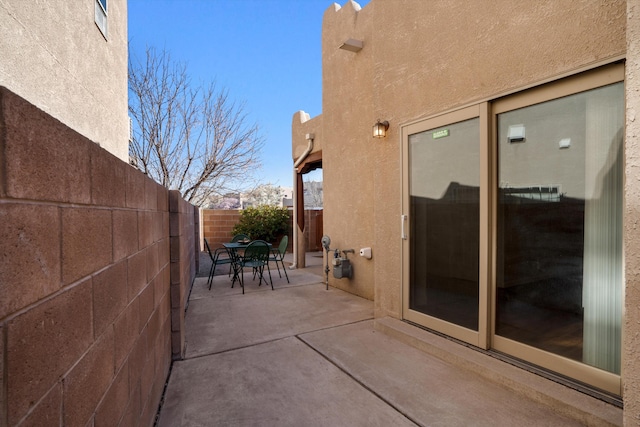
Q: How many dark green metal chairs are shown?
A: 4